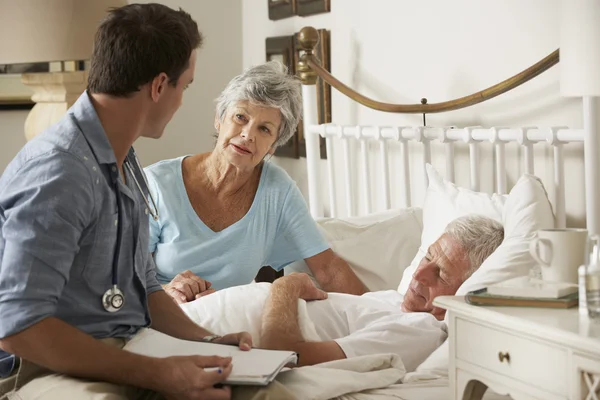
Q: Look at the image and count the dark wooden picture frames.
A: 4